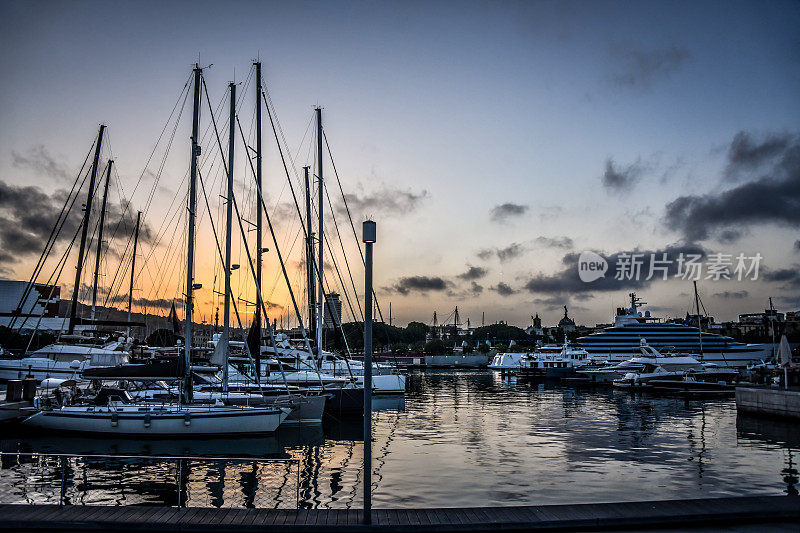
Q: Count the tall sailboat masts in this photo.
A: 8